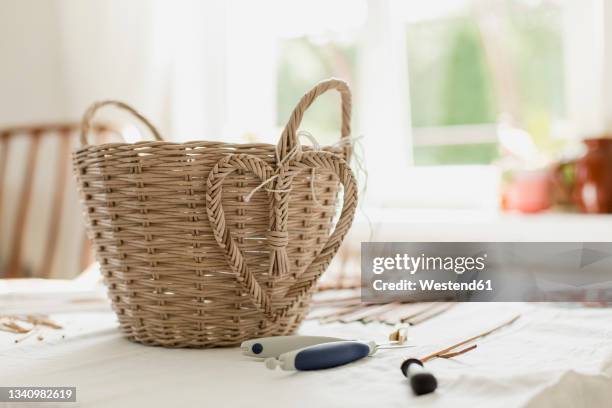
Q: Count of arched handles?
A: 2